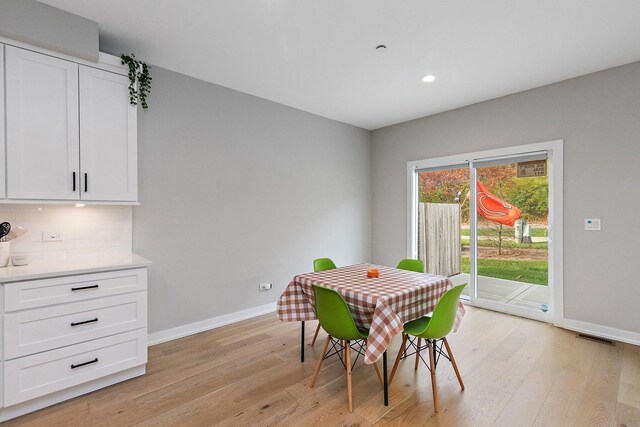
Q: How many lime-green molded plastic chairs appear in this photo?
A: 4